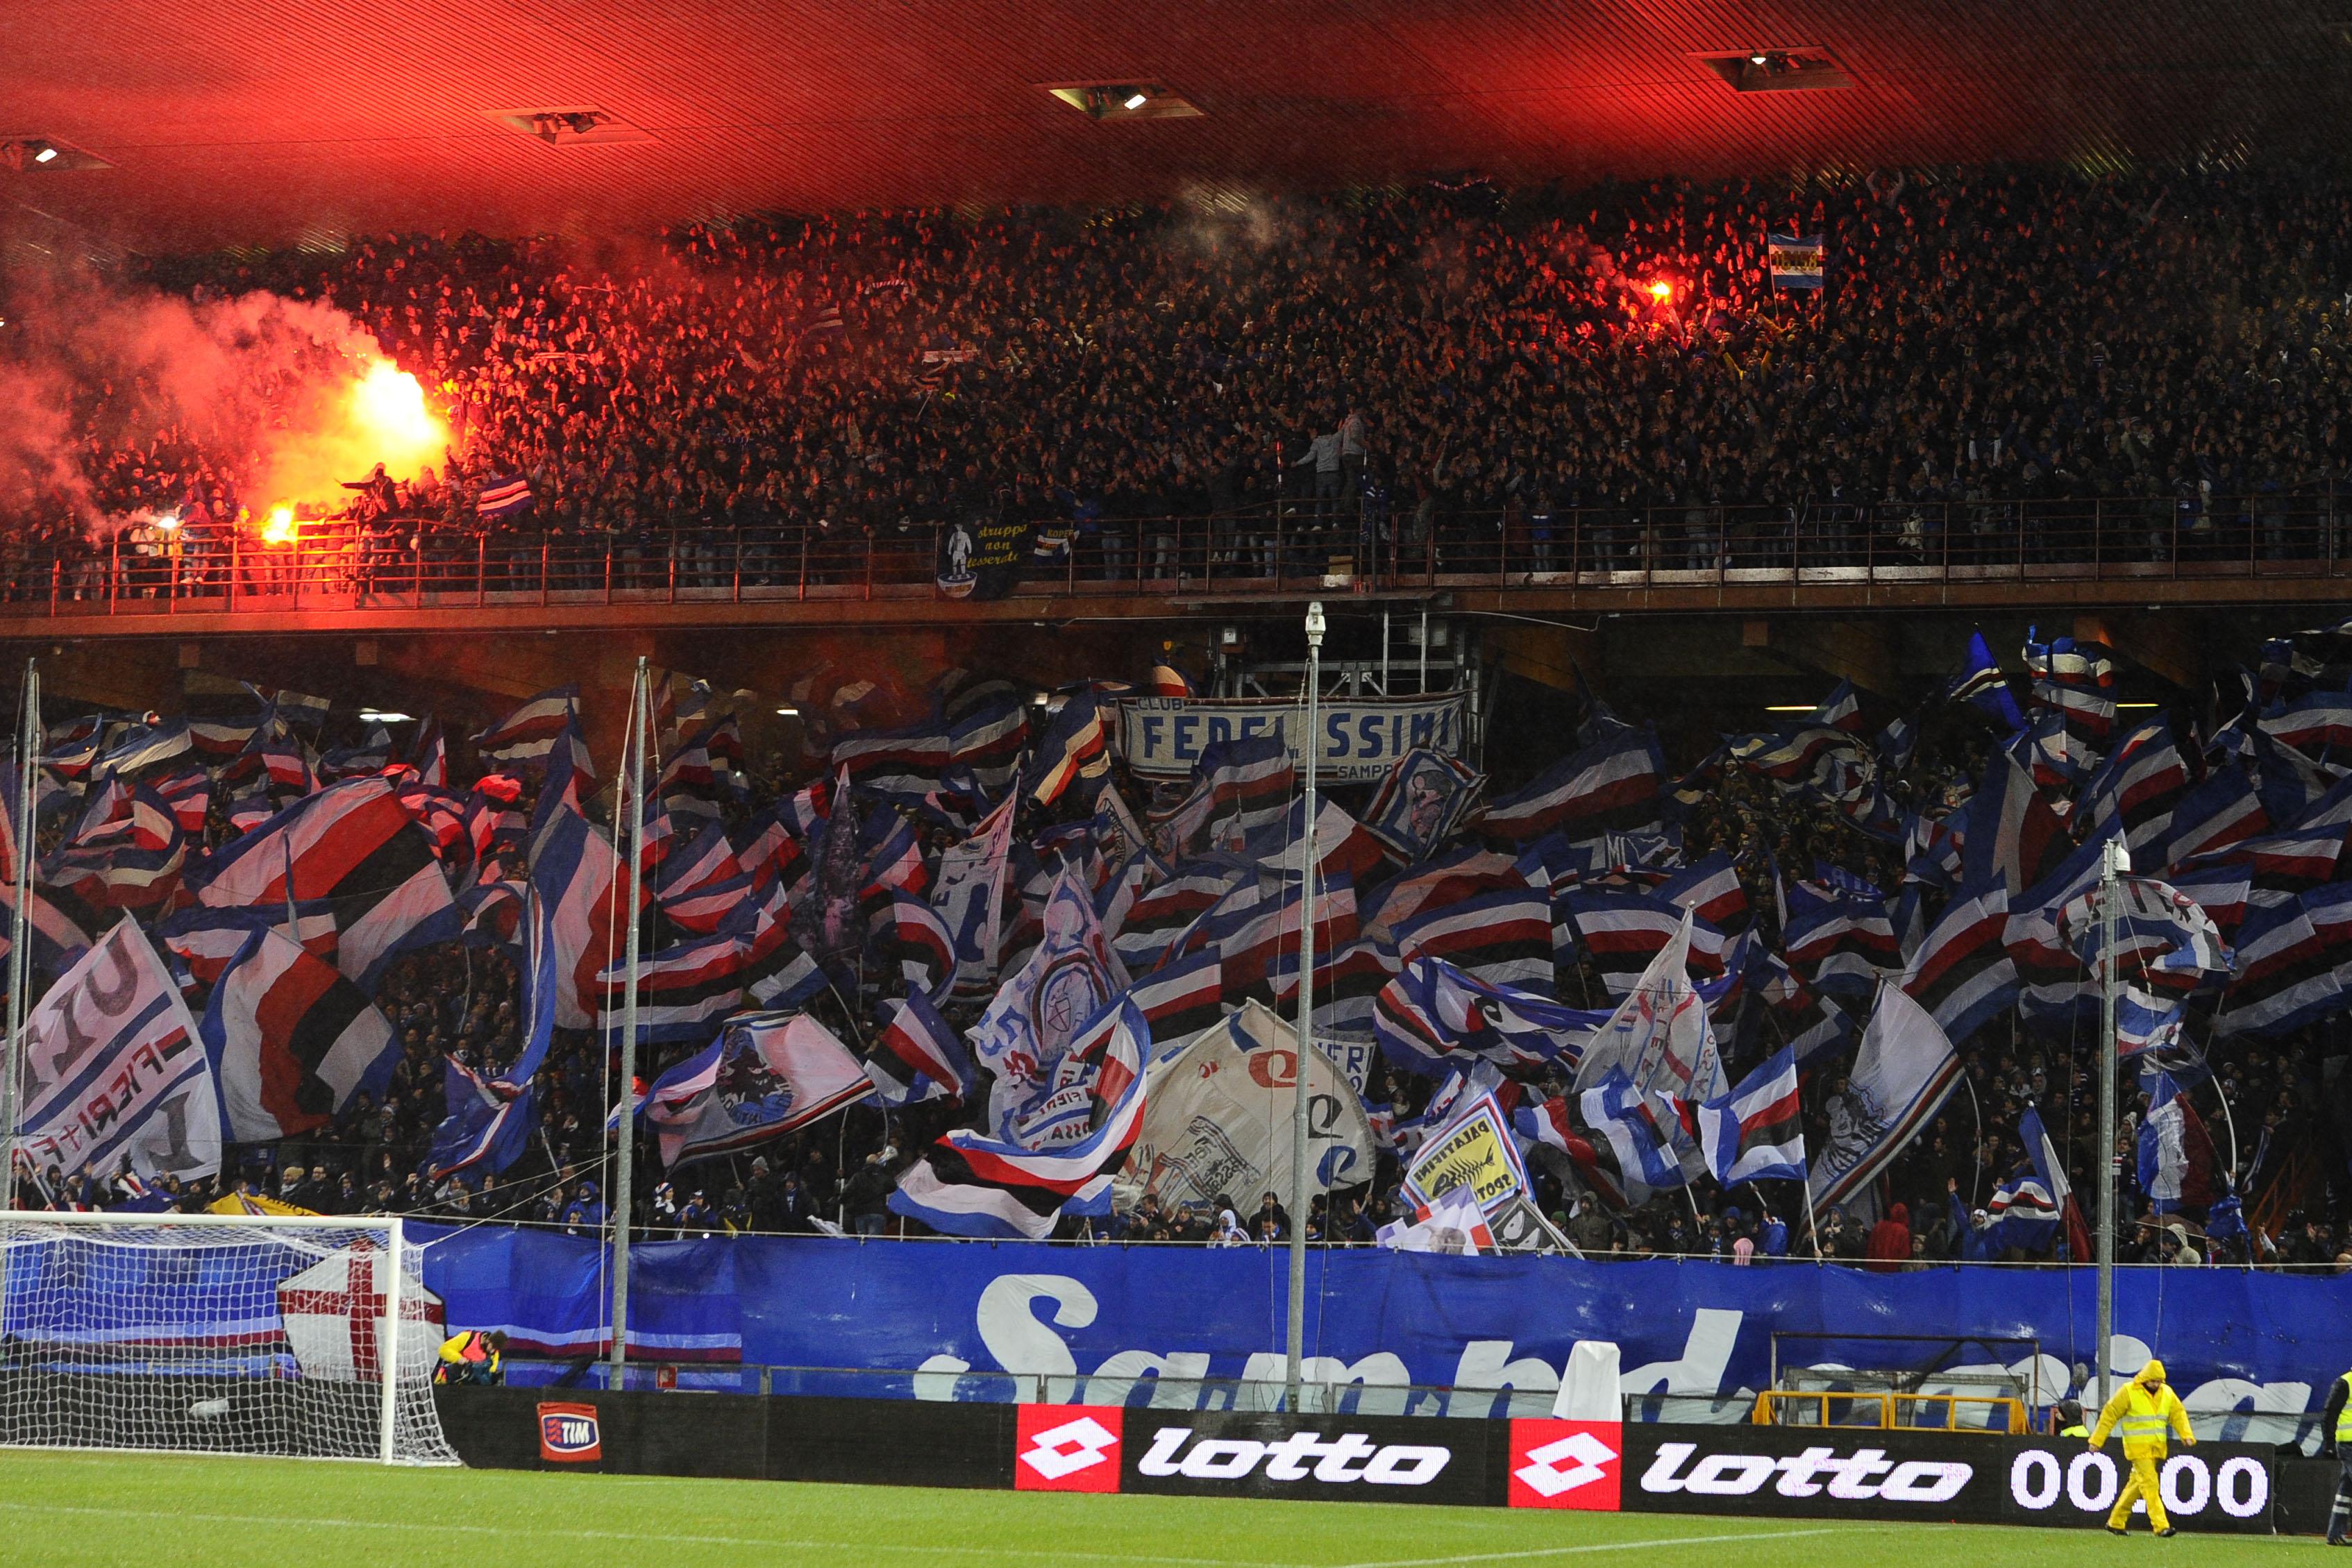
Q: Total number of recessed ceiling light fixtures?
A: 4